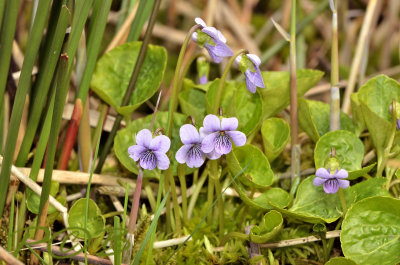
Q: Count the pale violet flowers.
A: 6